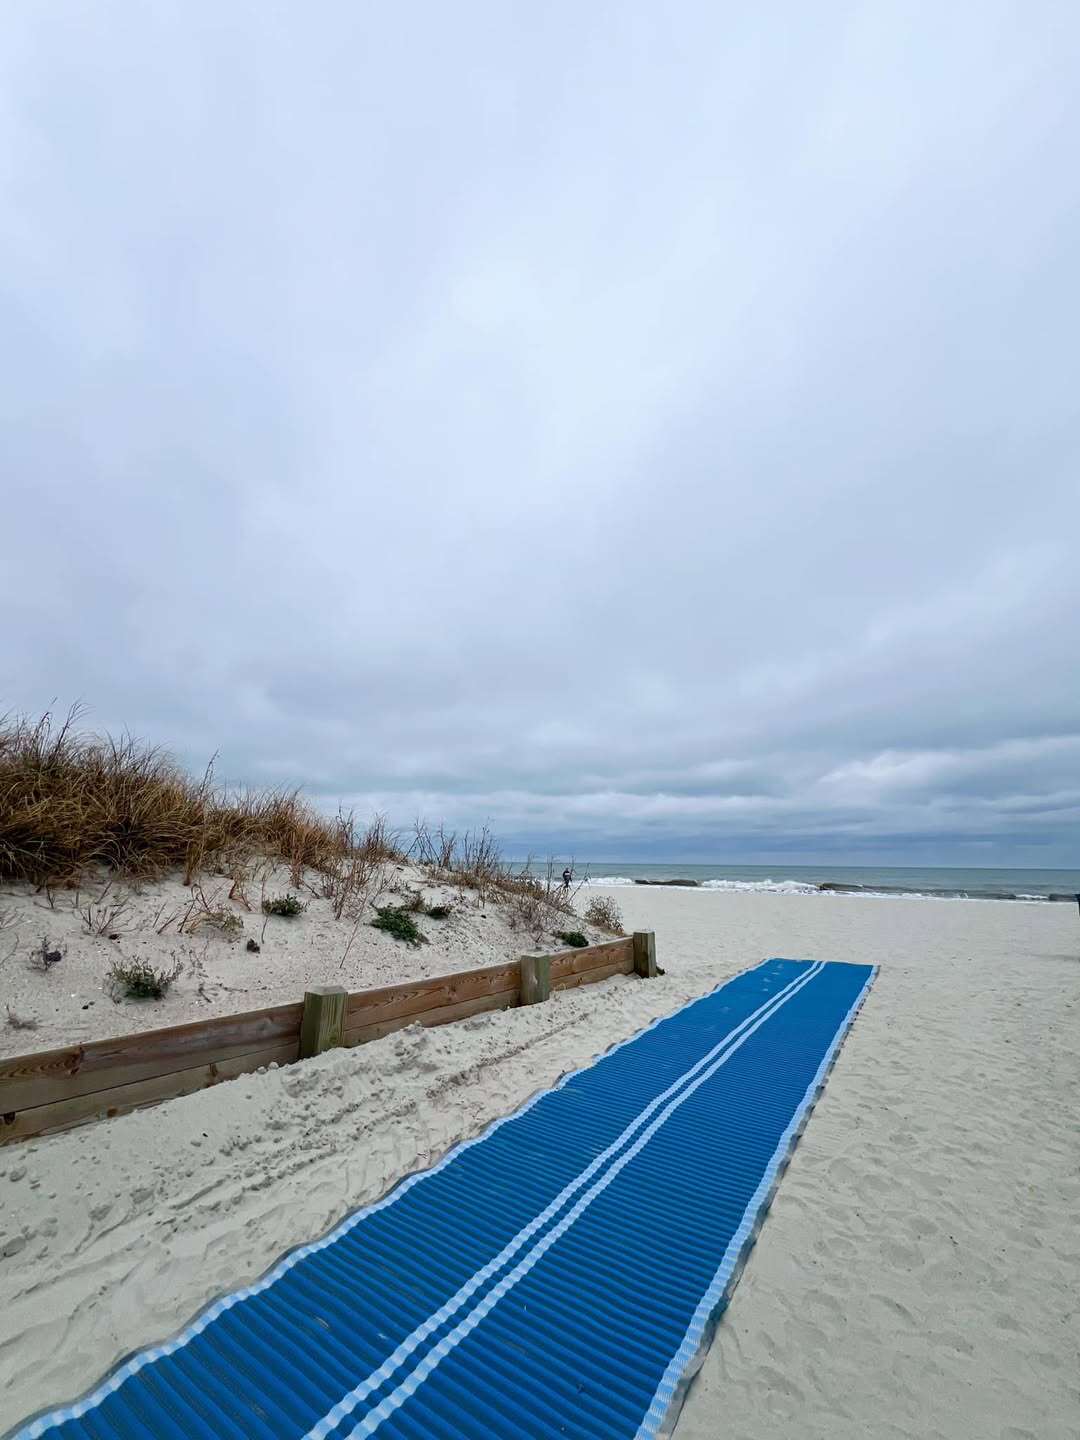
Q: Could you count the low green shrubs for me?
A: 5